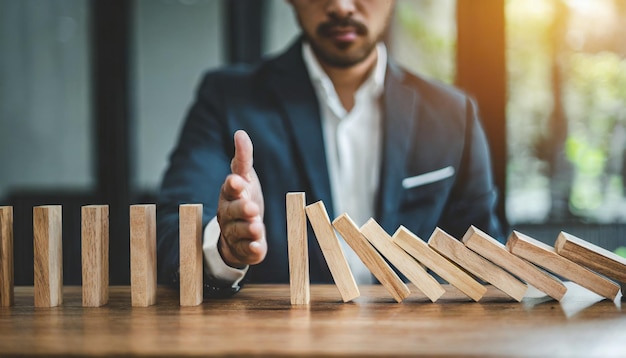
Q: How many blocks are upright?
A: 6